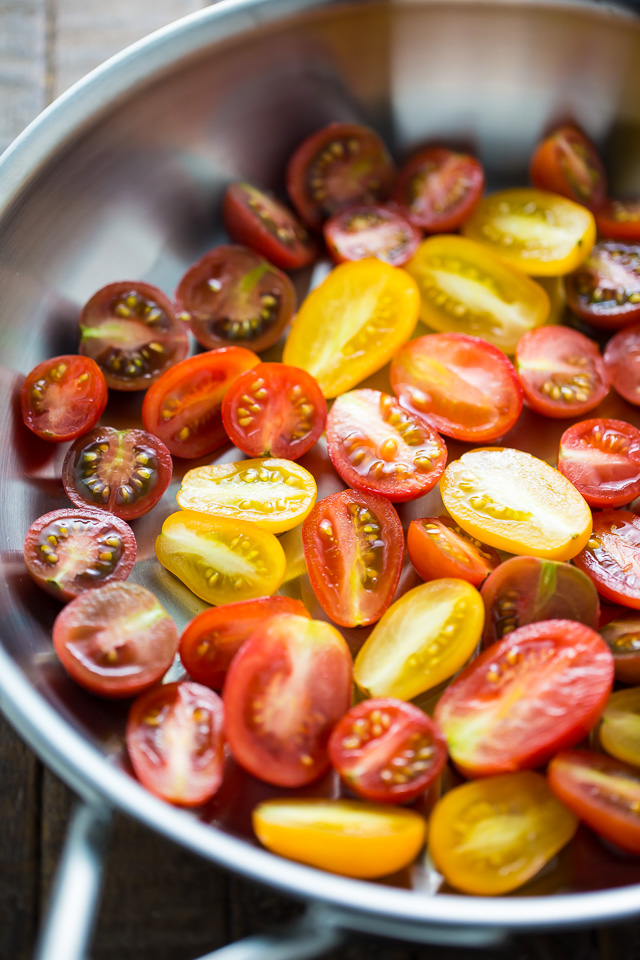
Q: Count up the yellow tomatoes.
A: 10